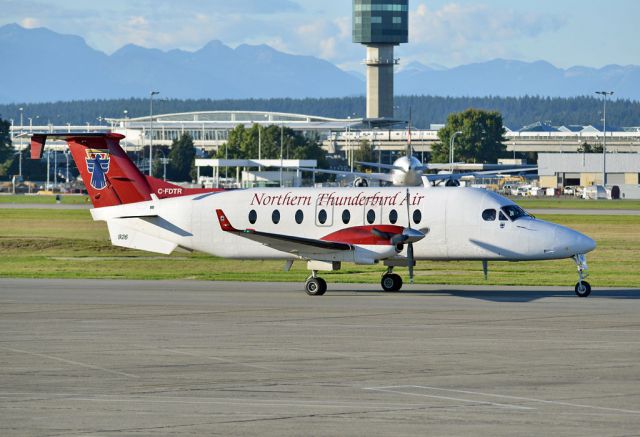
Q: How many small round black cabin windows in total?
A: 8